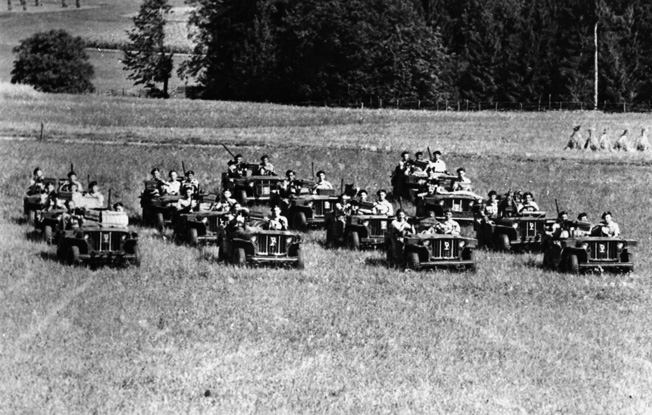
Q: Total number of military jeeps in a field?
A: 14